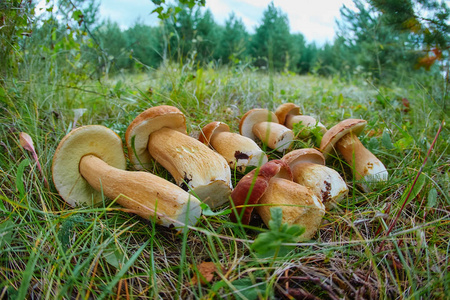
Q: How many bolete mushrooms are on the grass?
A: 8